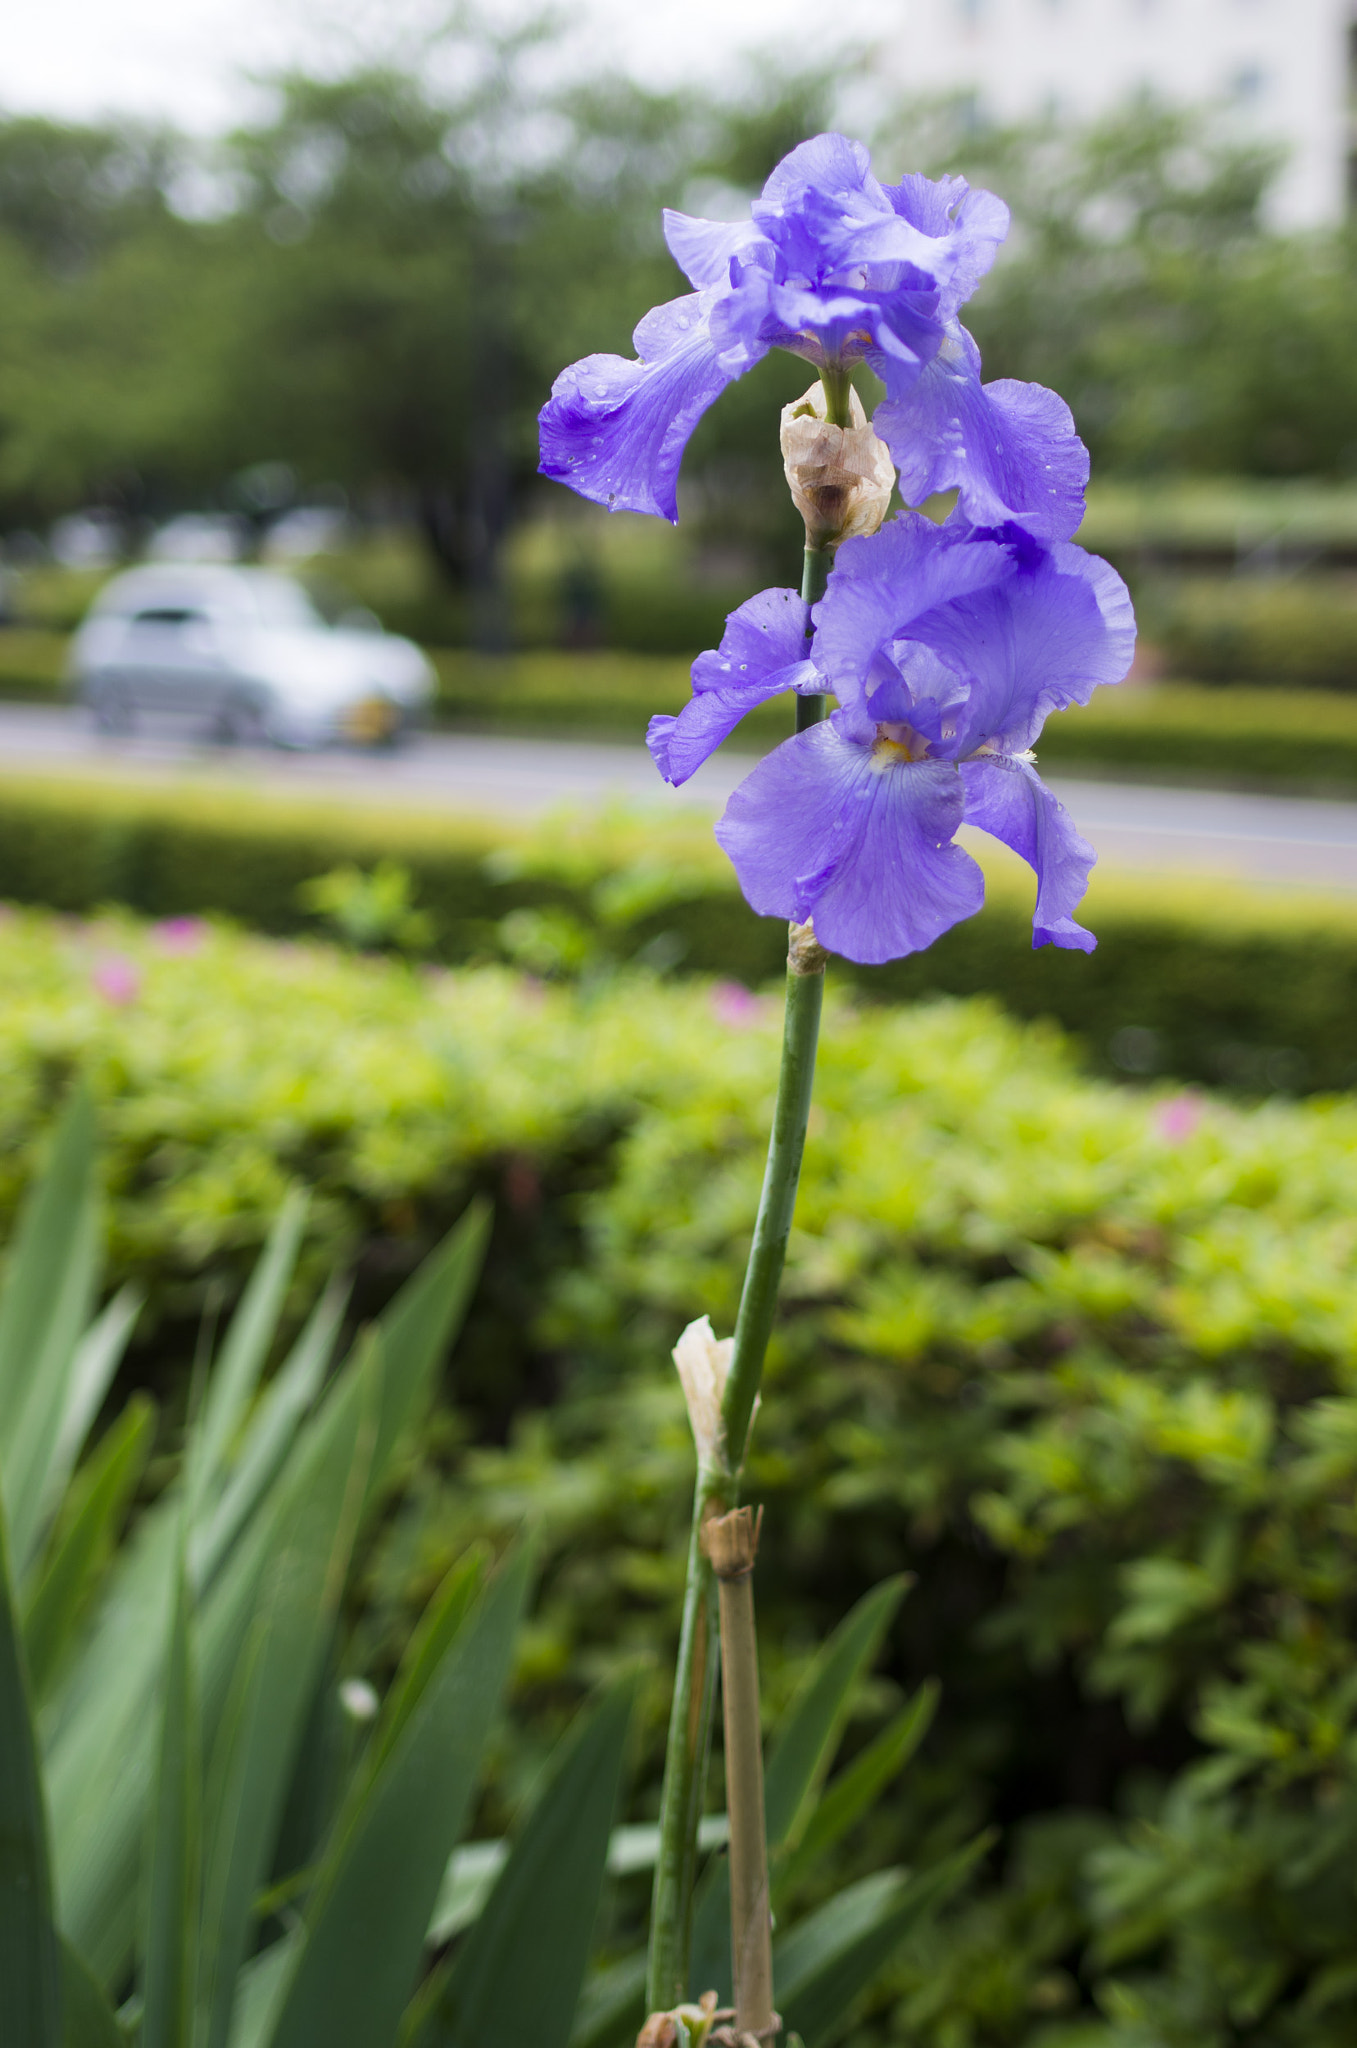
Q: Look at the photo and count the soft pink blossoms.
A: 4